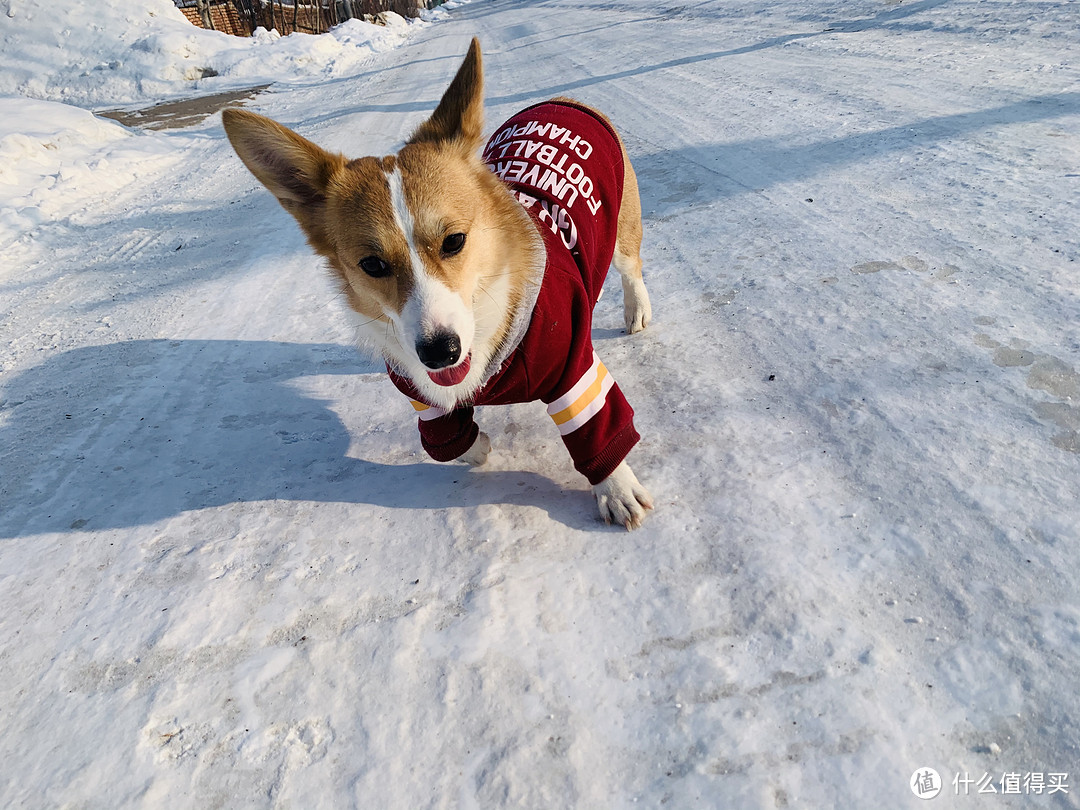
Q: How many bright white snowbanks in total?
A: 2